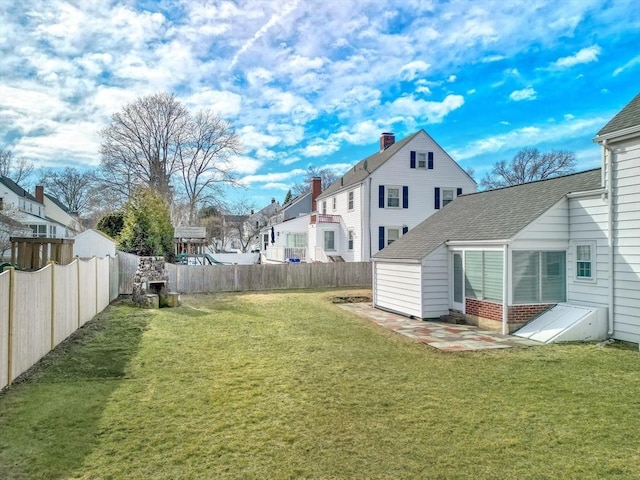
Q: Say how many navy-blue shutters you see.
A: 8